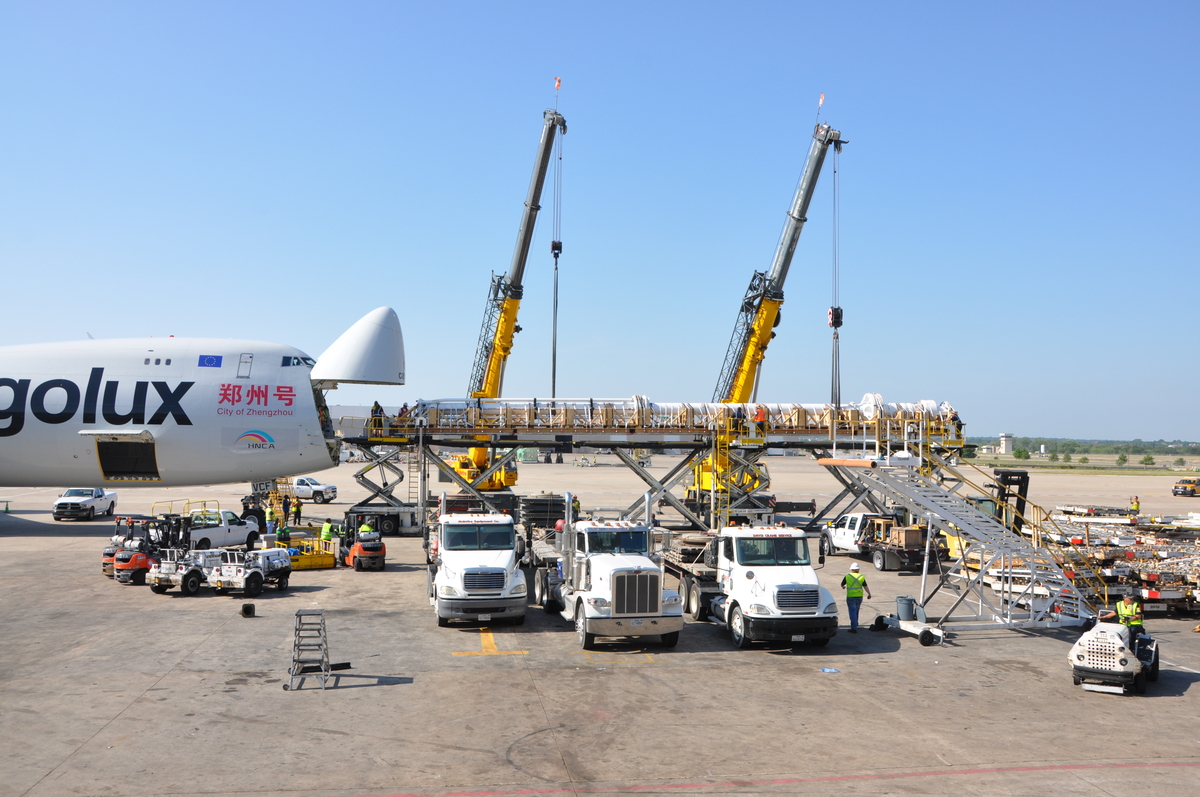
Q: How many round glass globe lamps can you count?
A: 0